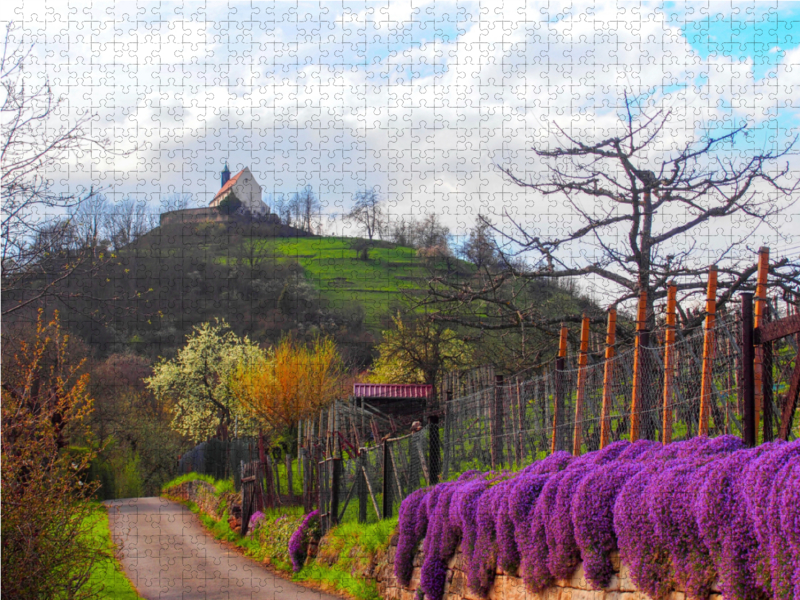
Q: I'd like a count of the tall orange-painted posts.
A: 7